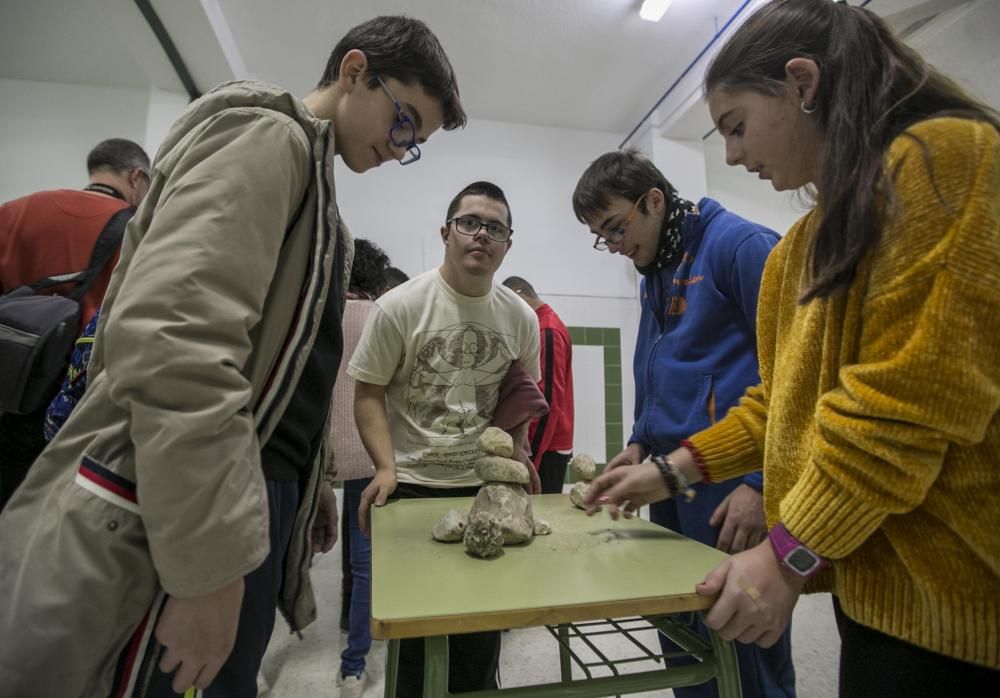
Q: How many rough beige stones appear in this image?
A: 8